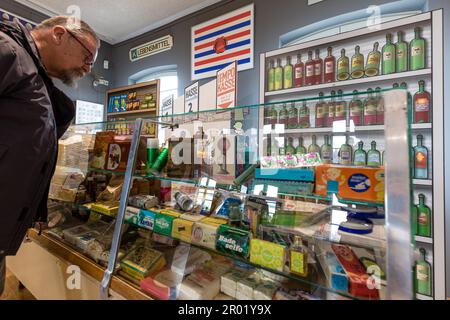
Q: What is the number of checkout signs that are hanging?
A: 3